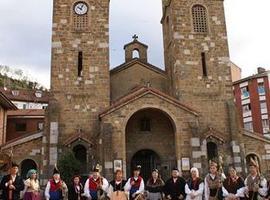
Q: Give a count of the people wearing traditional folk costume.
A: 13